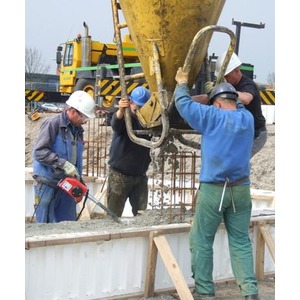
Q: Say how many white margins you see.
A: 2